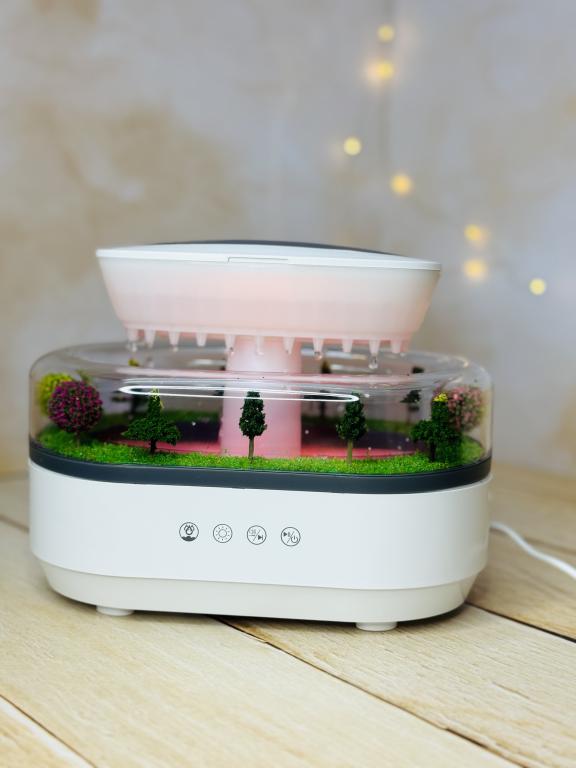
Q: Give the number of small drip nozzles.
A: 11